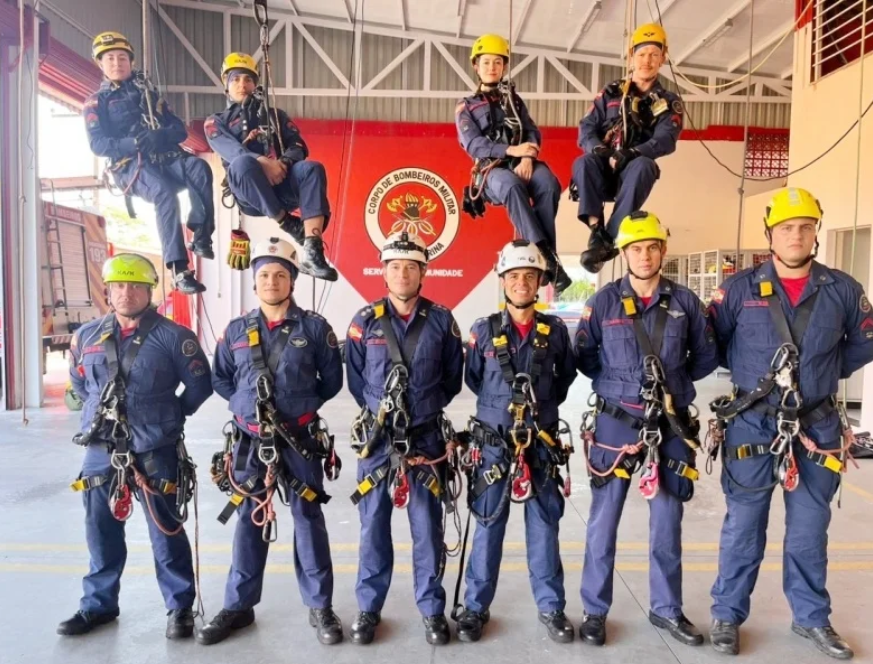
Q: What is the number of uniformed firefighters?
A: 10